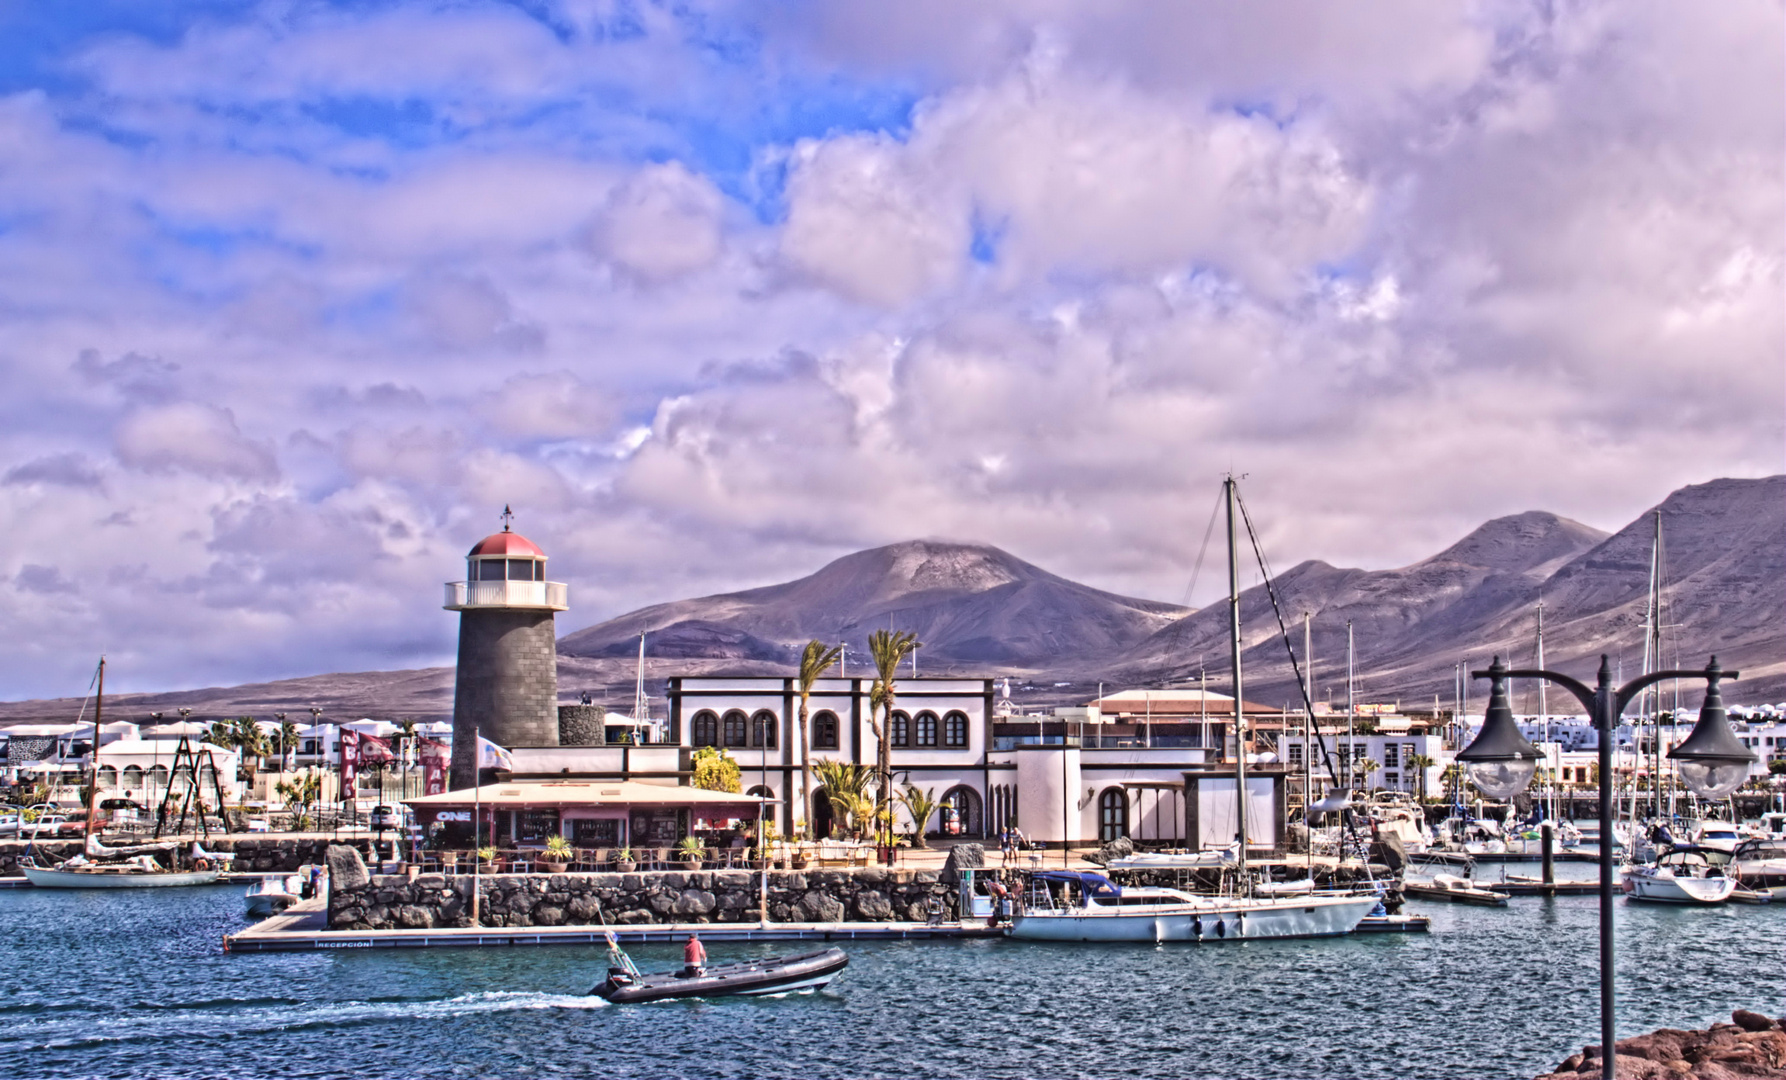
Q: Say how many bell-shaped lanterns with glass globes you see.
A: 2